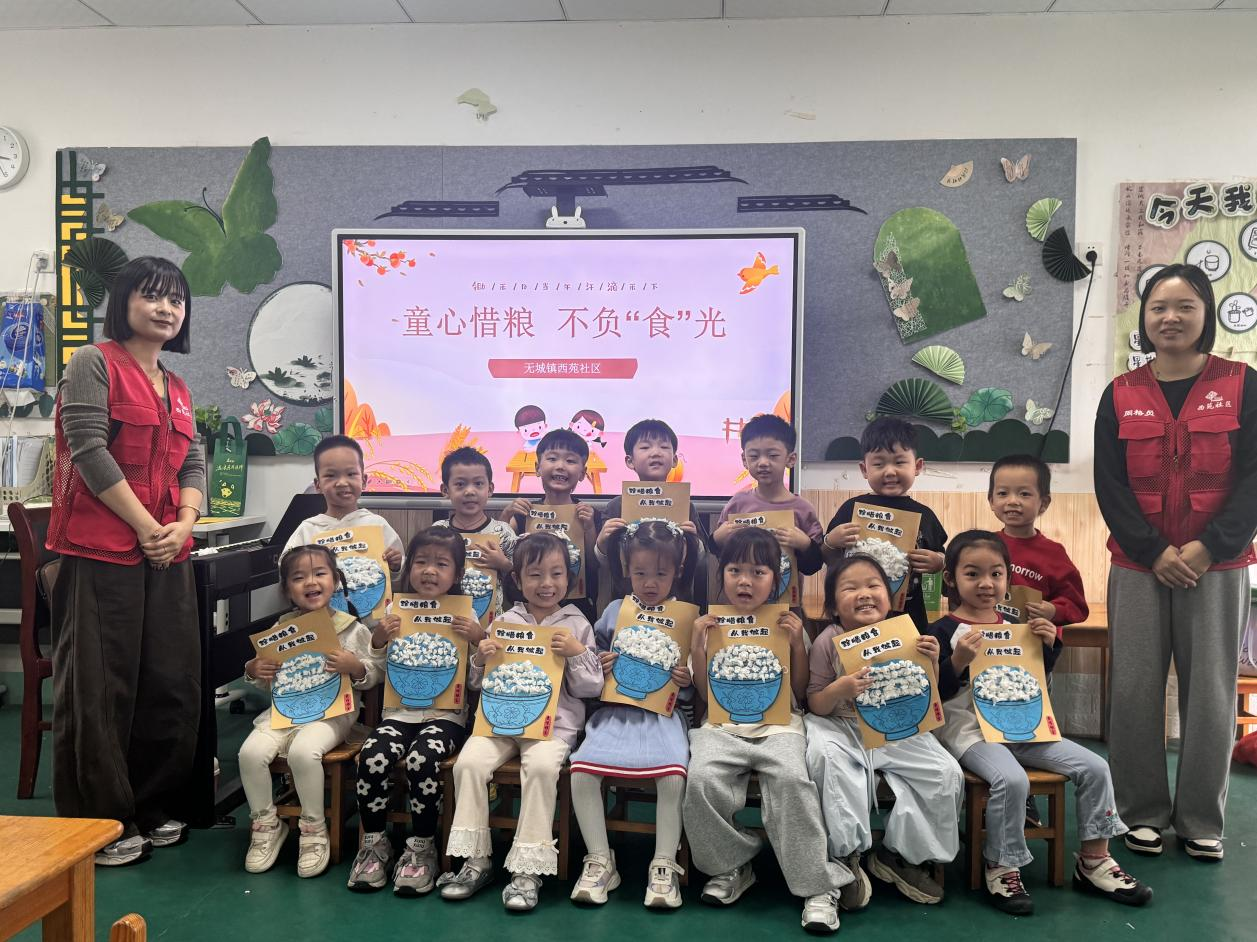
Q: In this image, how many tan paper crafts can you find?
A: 14